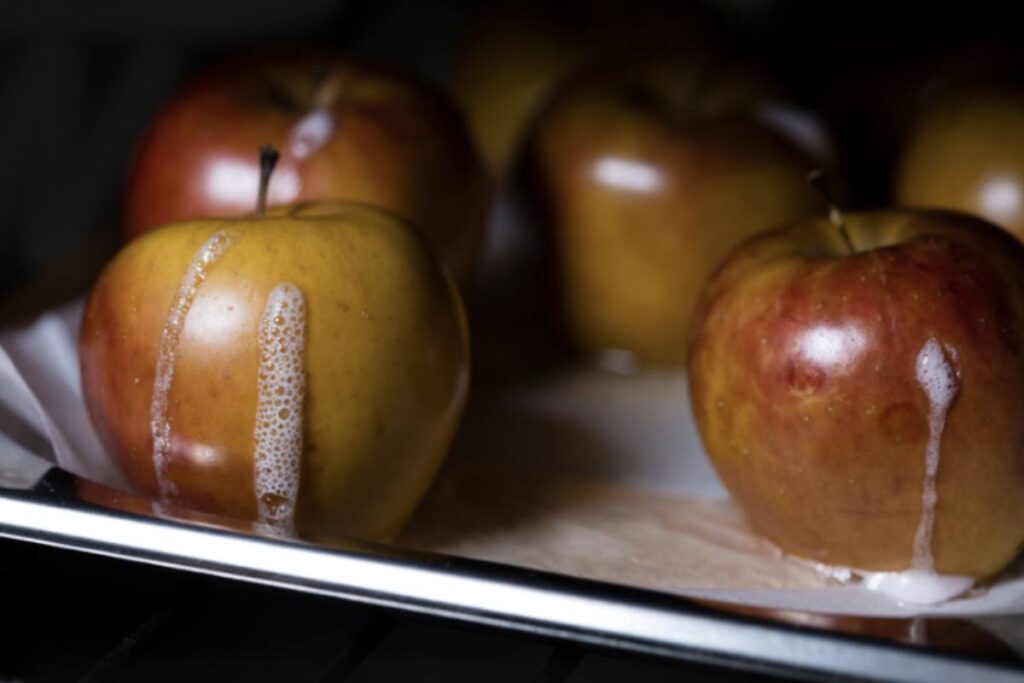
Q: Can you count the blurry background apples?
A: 4